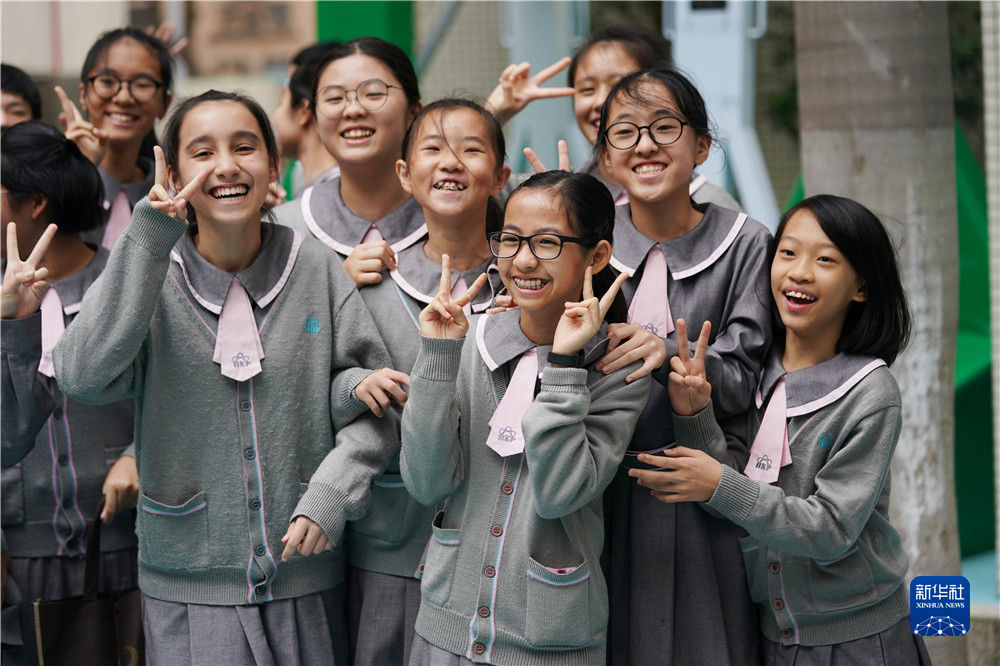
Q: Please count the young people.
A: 11